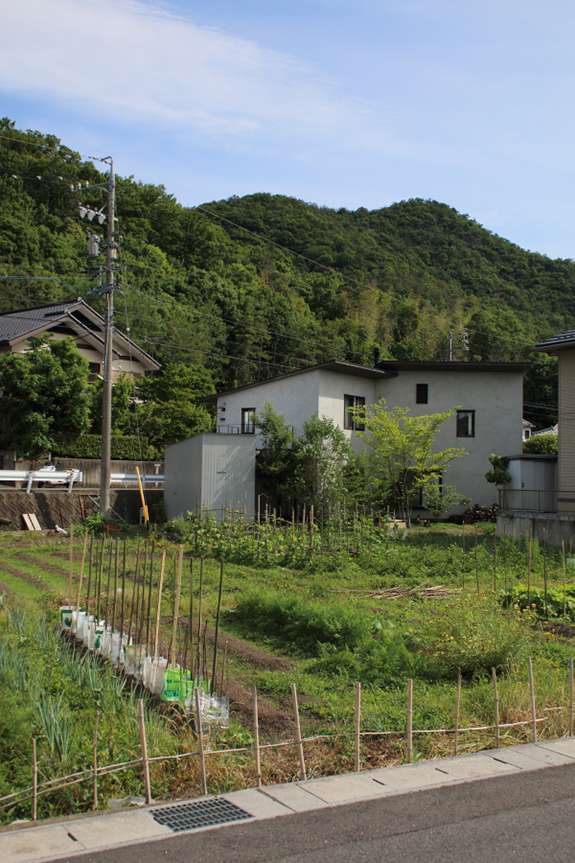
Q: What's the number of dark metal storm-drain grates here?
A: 1